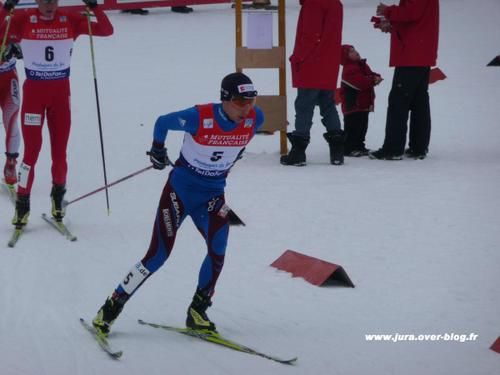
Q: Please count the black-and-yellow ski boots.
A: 4